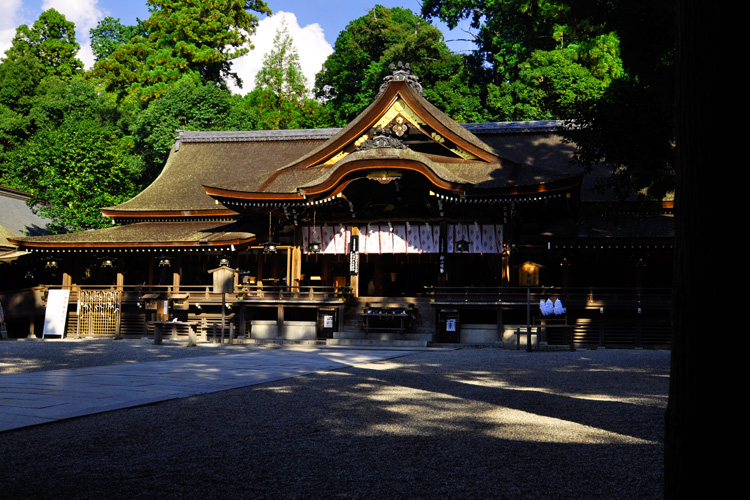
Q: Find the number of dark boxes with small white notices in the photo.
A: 2